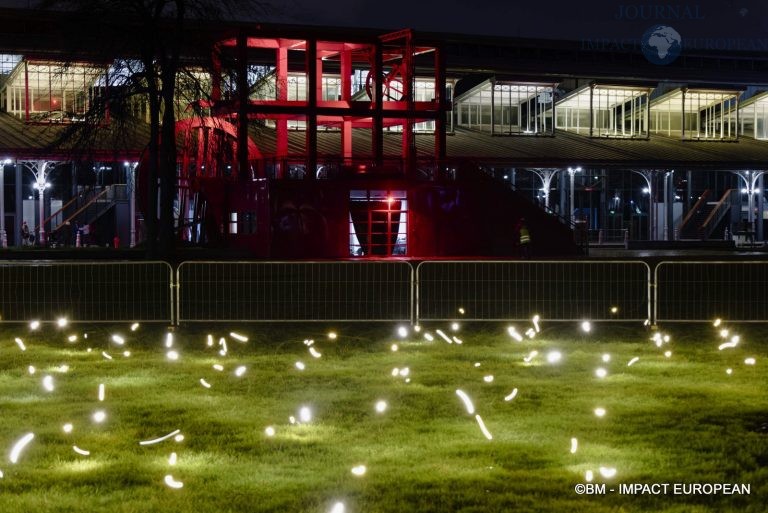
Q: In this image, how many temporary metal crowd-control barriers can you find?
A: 4